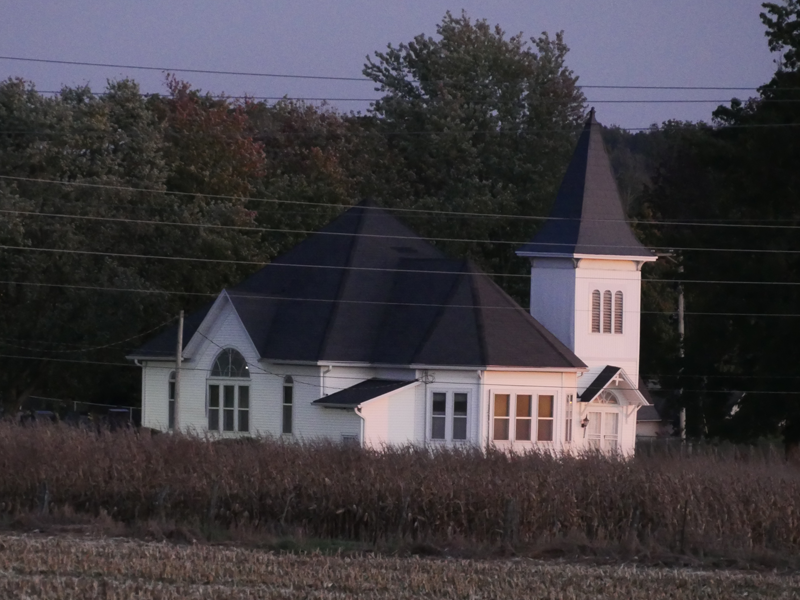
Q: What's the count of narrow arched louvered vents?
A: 3